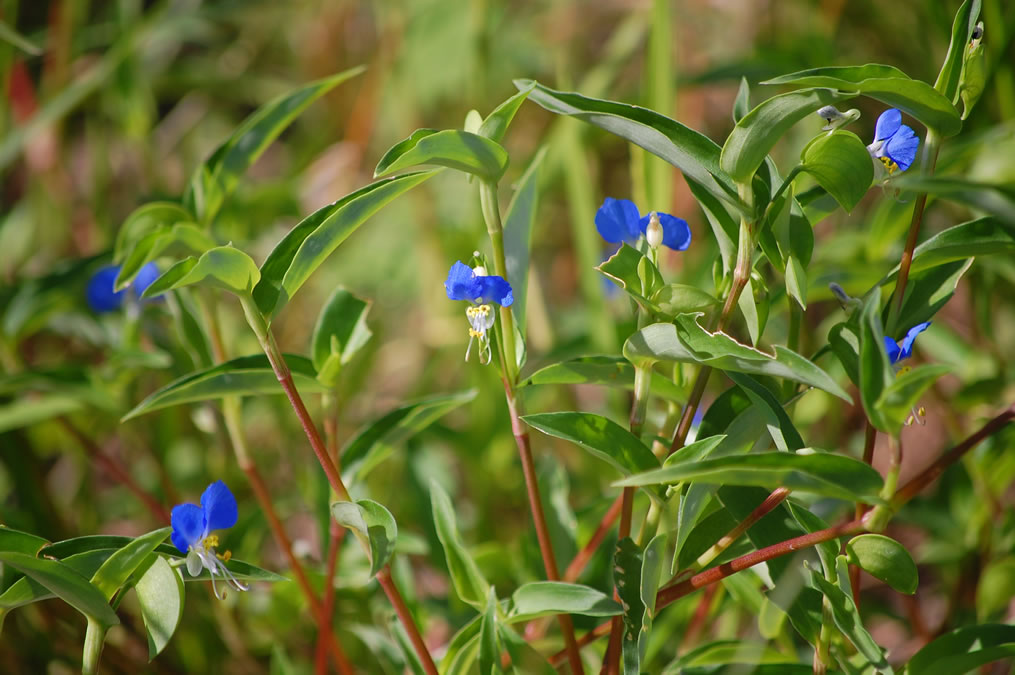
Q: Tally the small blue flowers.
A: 6